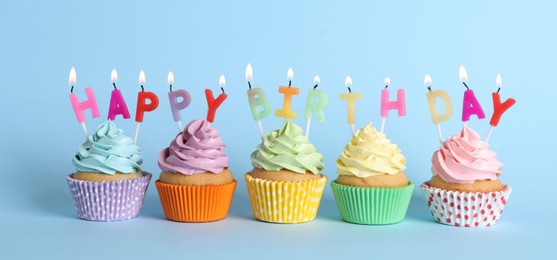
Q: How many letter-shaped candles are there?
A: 13